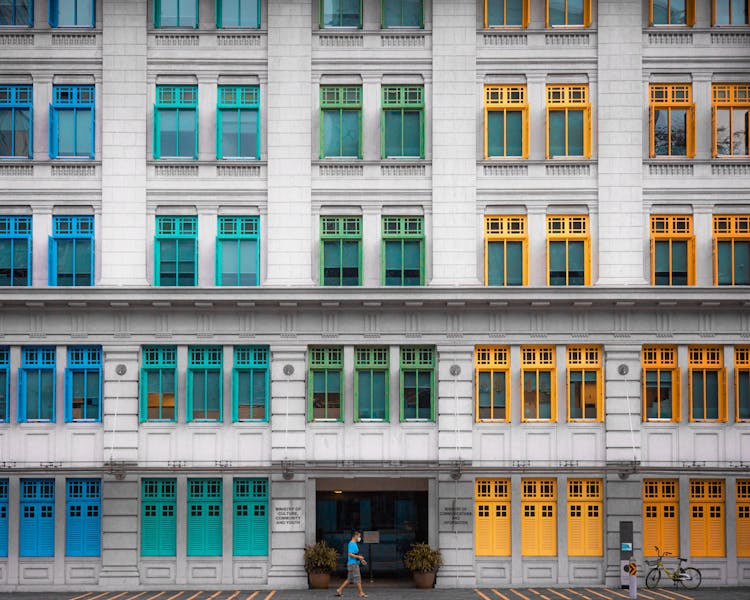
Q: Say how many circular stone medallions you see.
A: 4